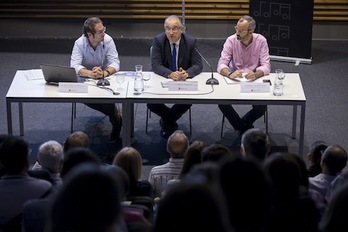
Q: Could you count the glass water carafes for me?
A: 2